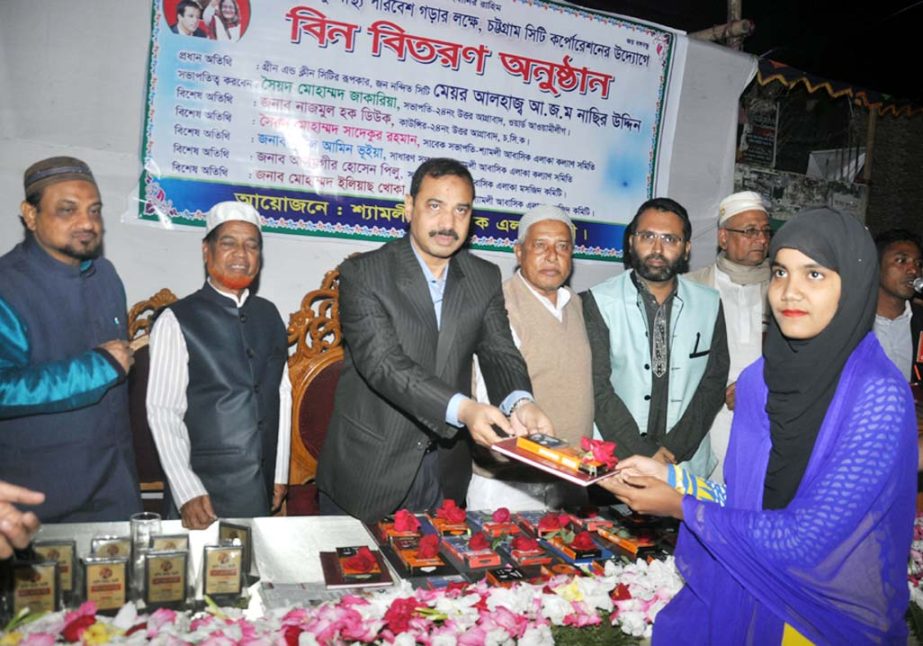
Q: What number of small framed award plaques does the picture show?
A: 8